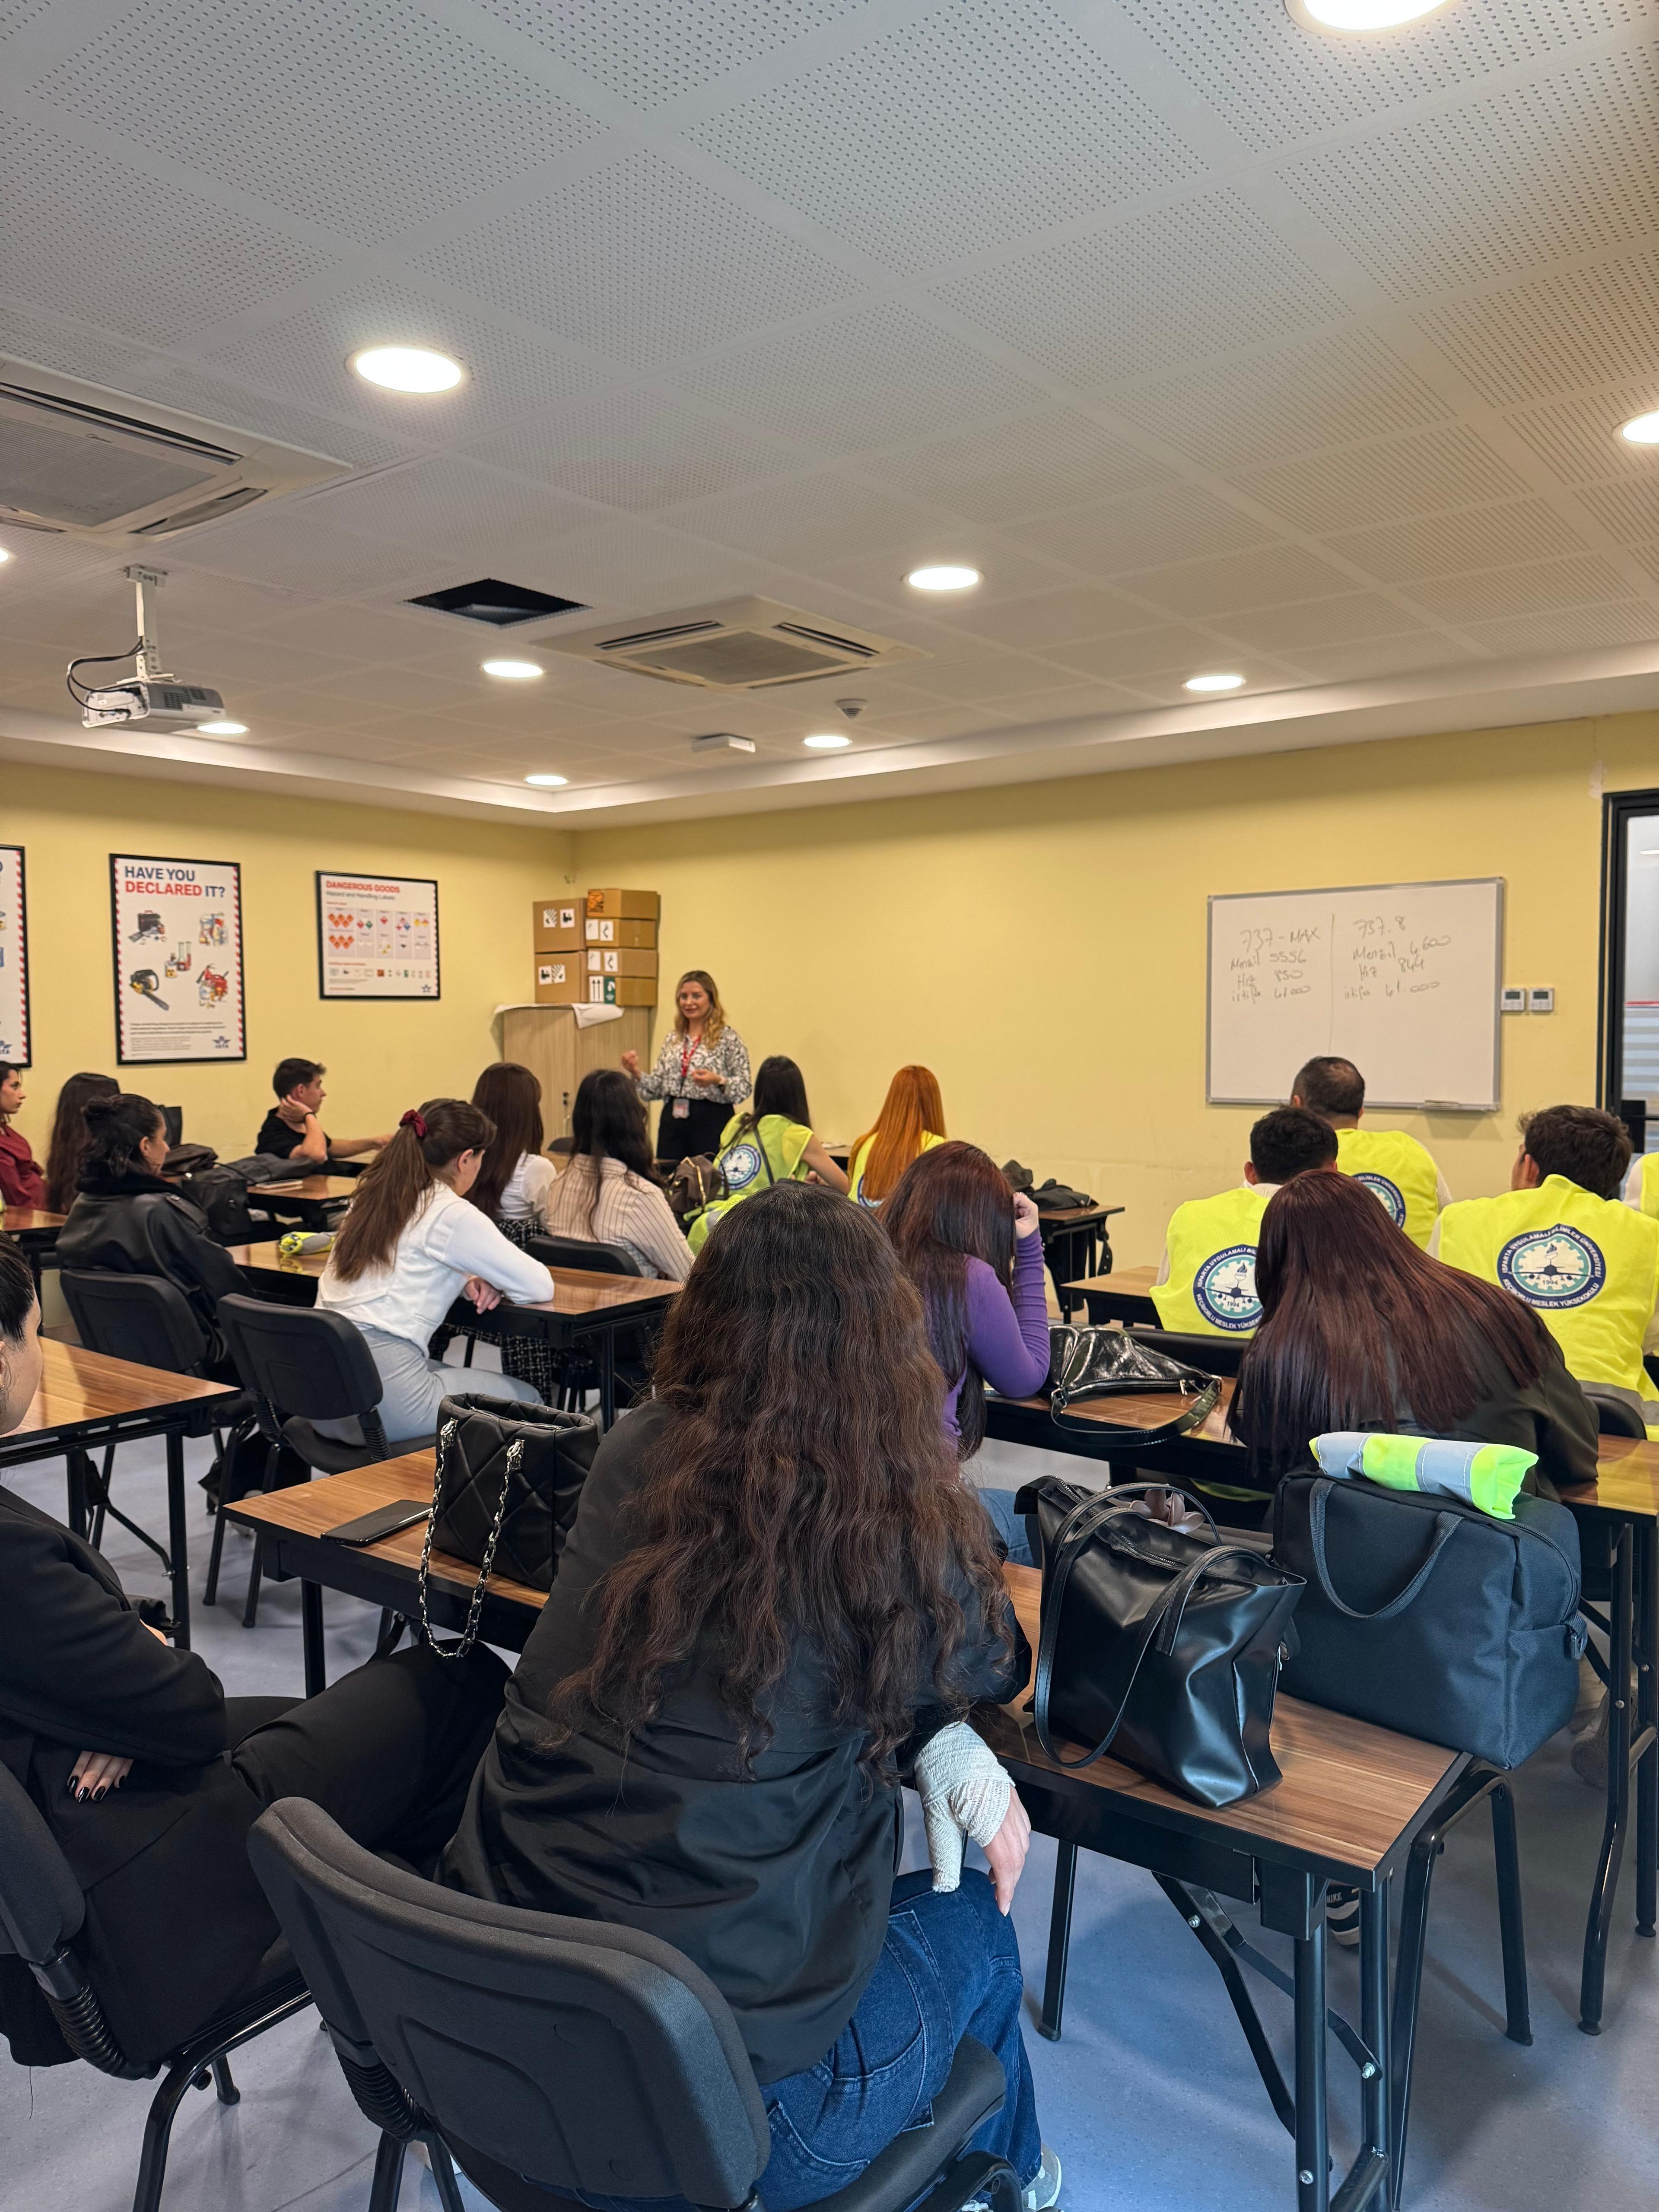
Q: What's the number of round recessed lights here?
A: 10